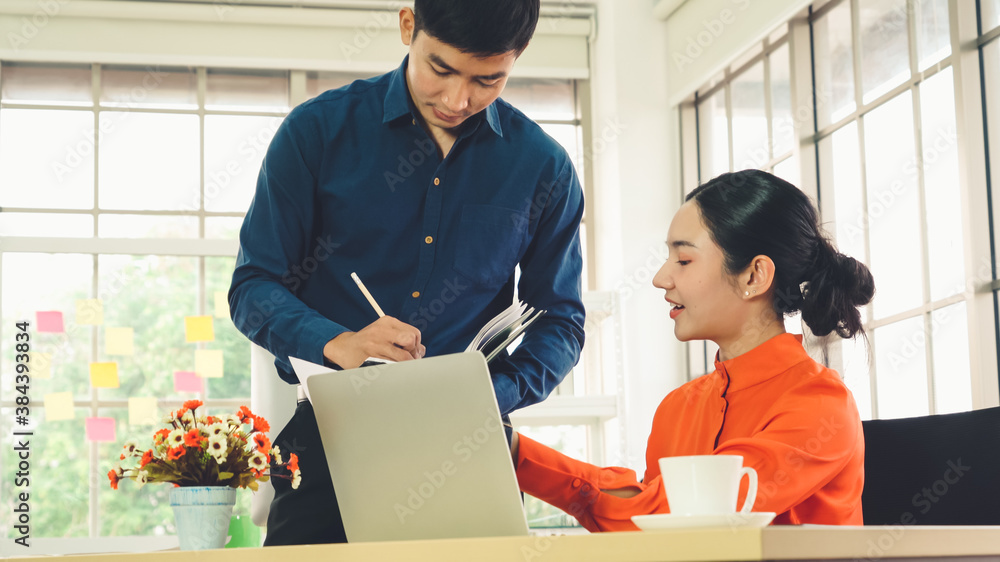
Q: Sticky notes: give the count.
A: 12